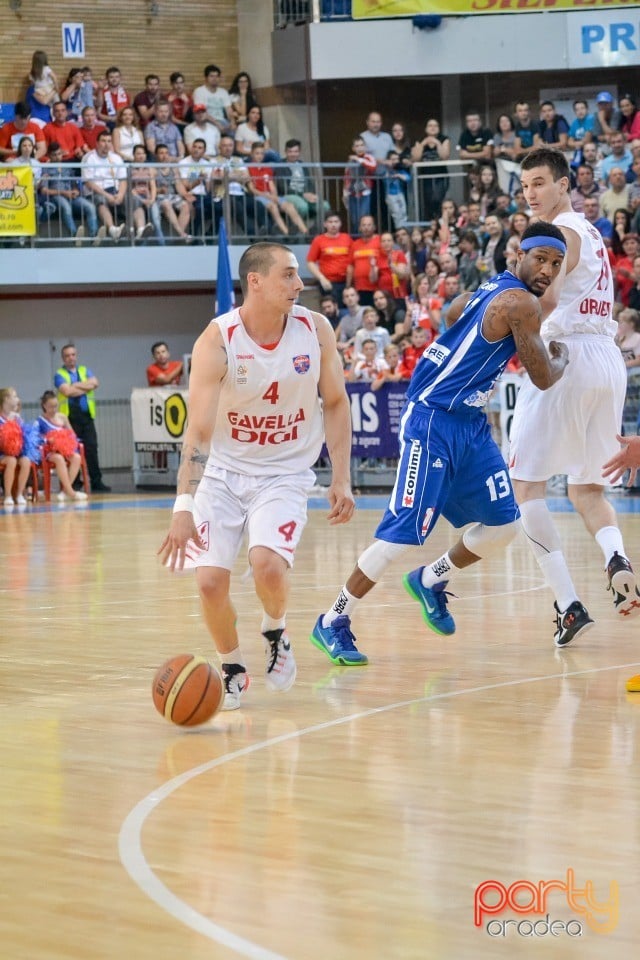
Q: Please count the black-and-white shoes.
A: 4